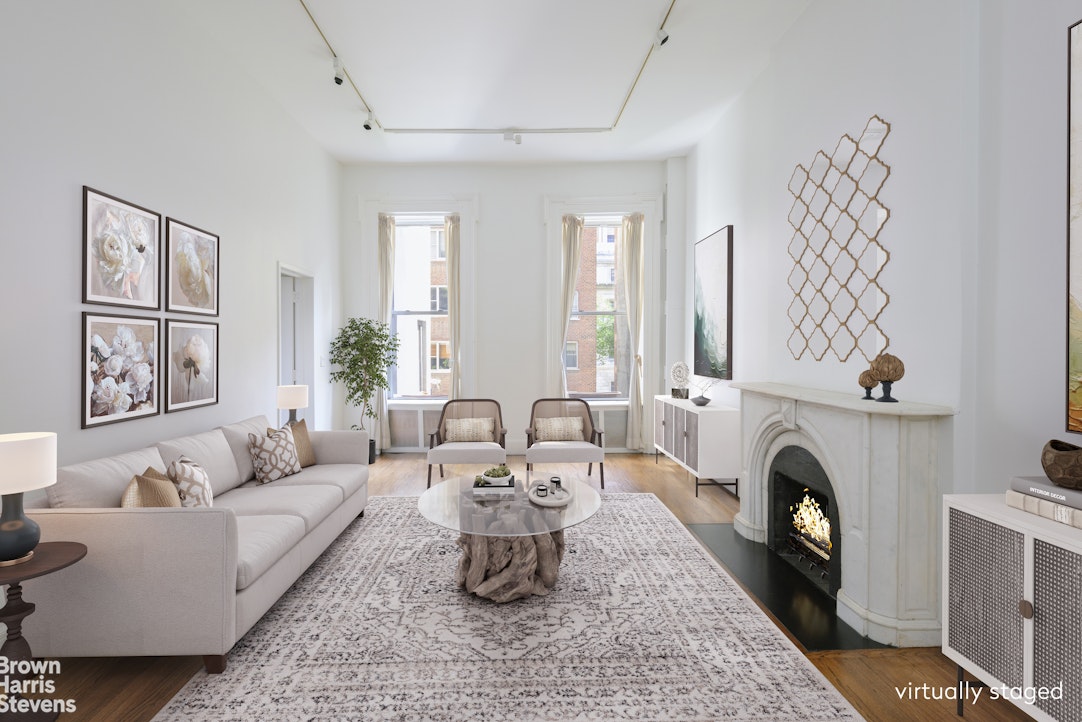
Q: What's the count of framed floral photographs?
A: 4